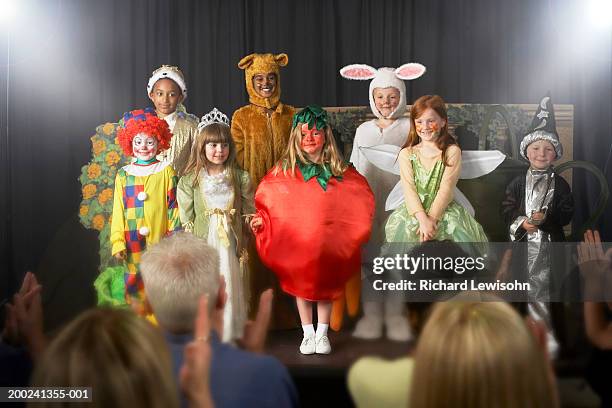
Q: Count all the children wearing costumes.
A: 8